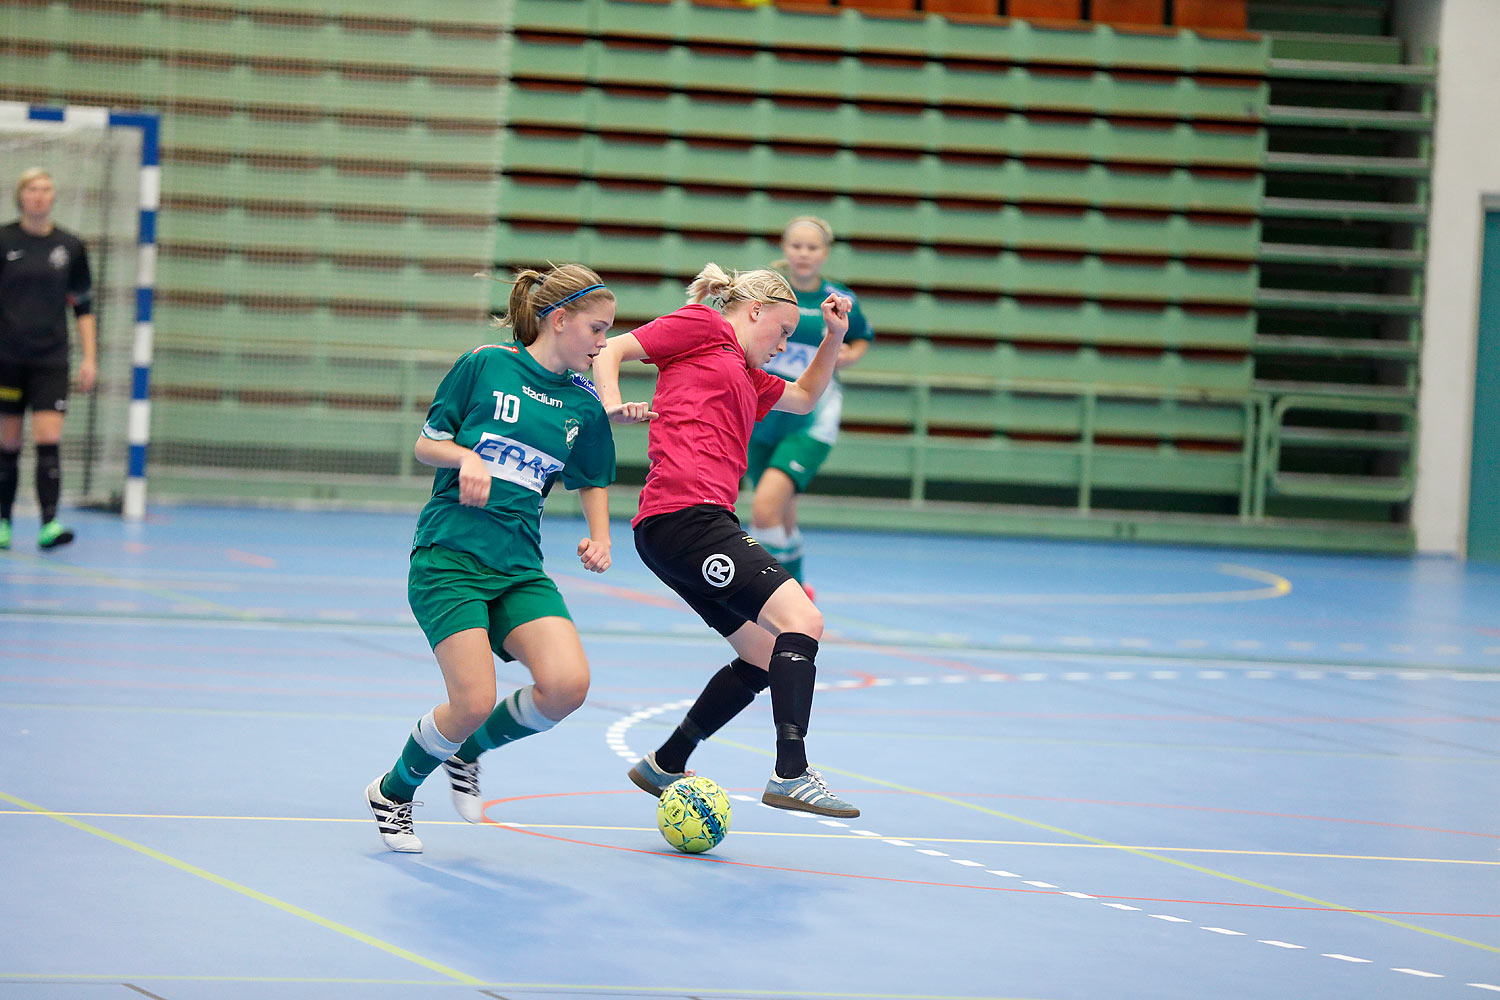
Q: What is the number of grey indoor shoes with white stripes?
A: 2